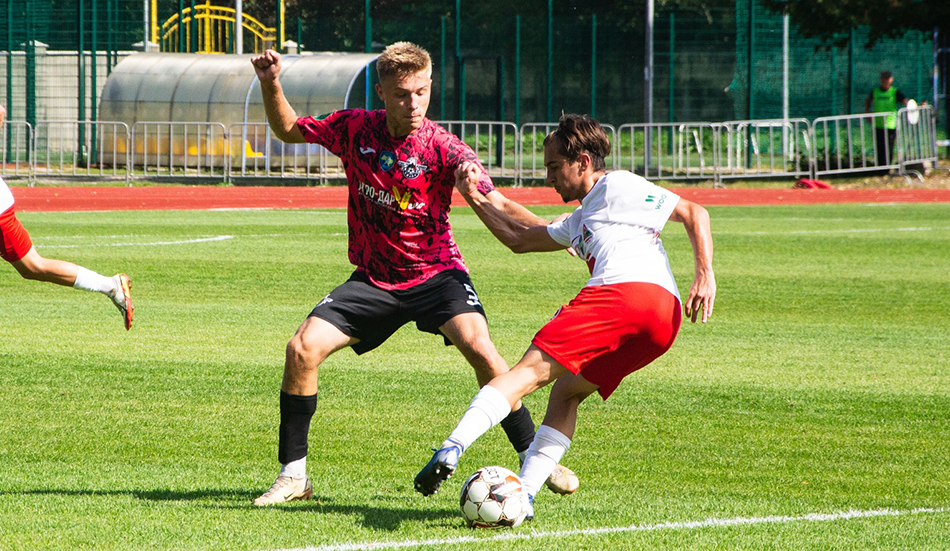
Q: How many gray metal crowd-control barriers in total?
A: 11